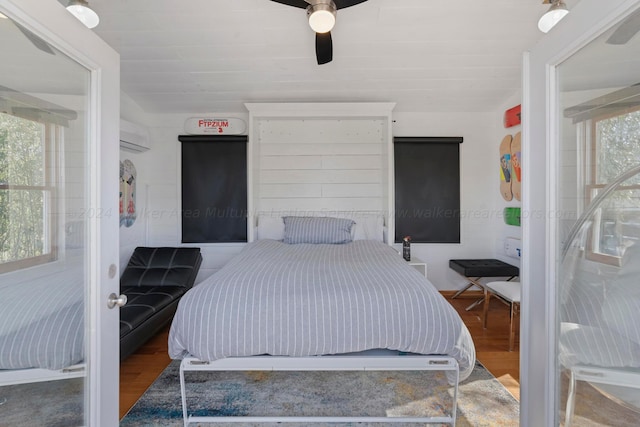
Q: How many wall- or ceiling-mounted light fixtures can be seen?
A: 3